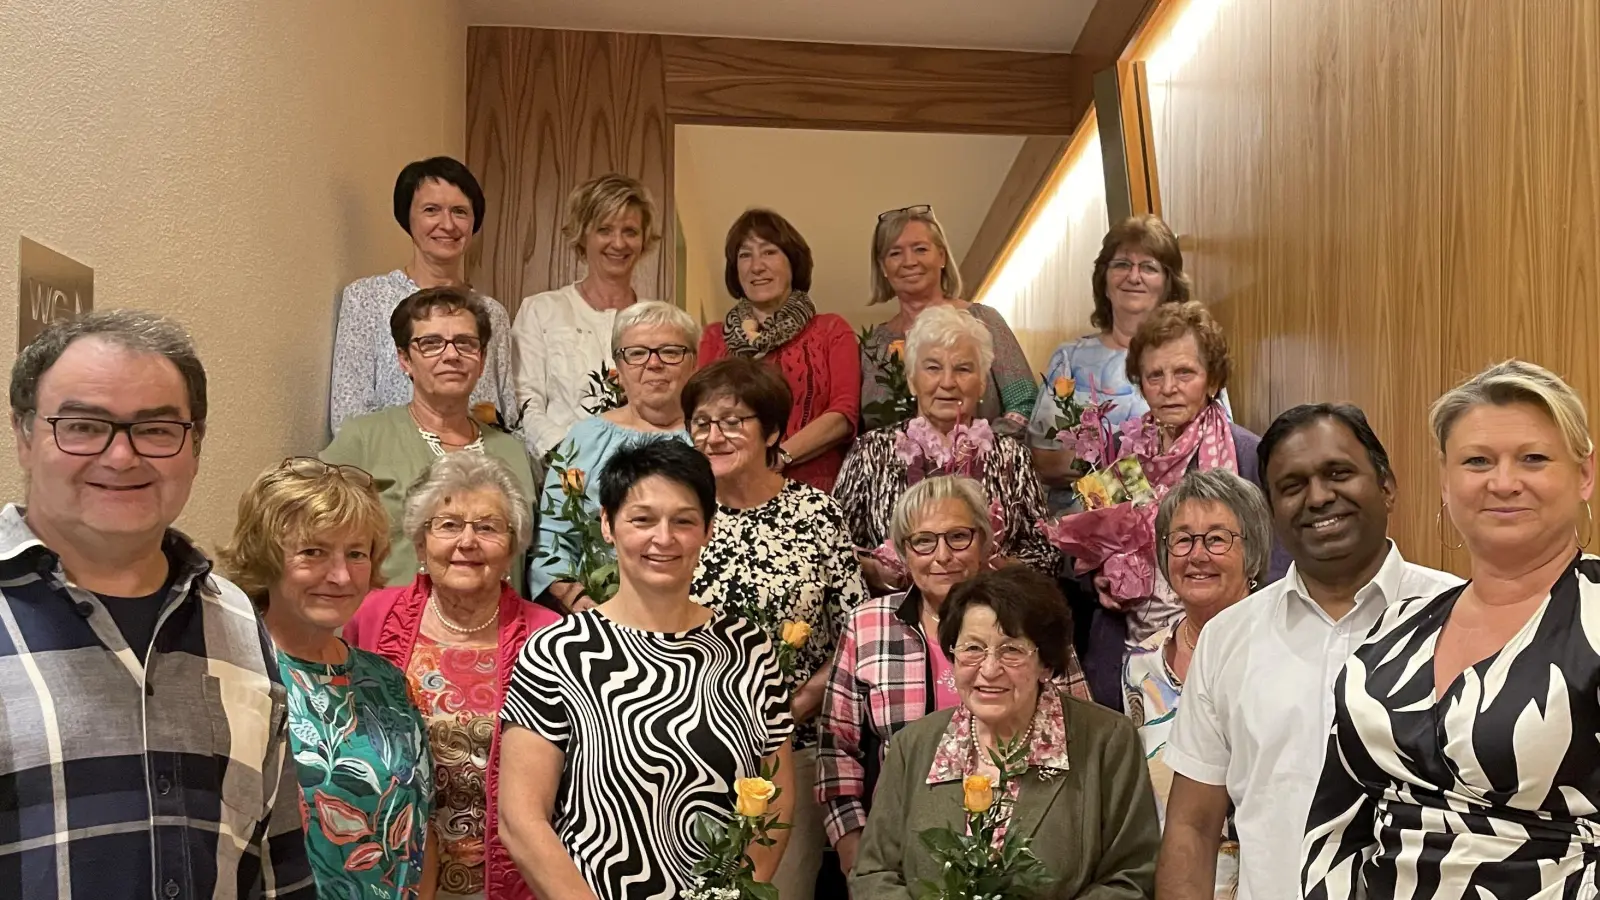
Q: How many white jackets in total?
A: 1